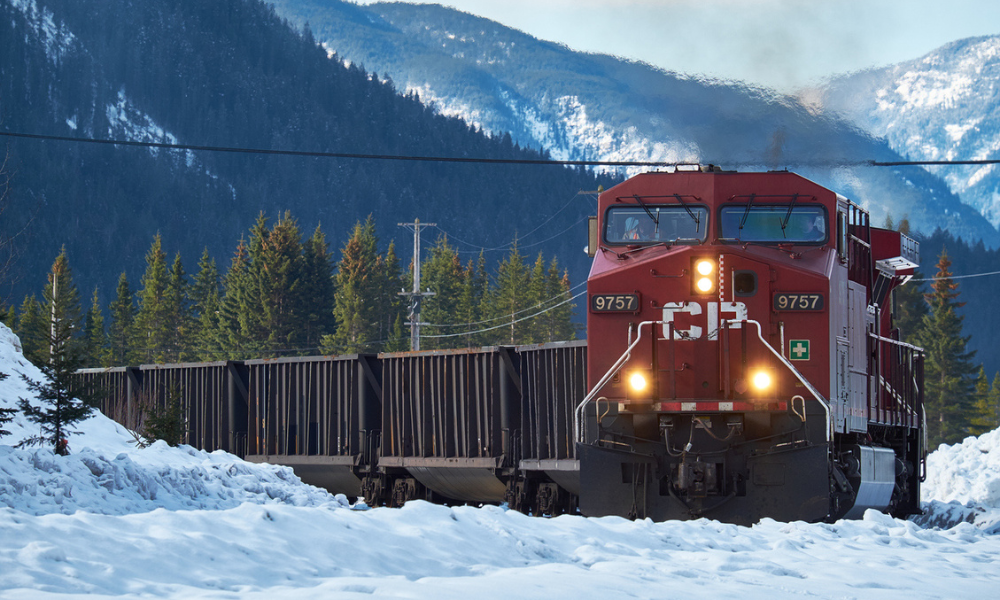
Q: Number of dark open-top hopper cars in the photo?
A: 5